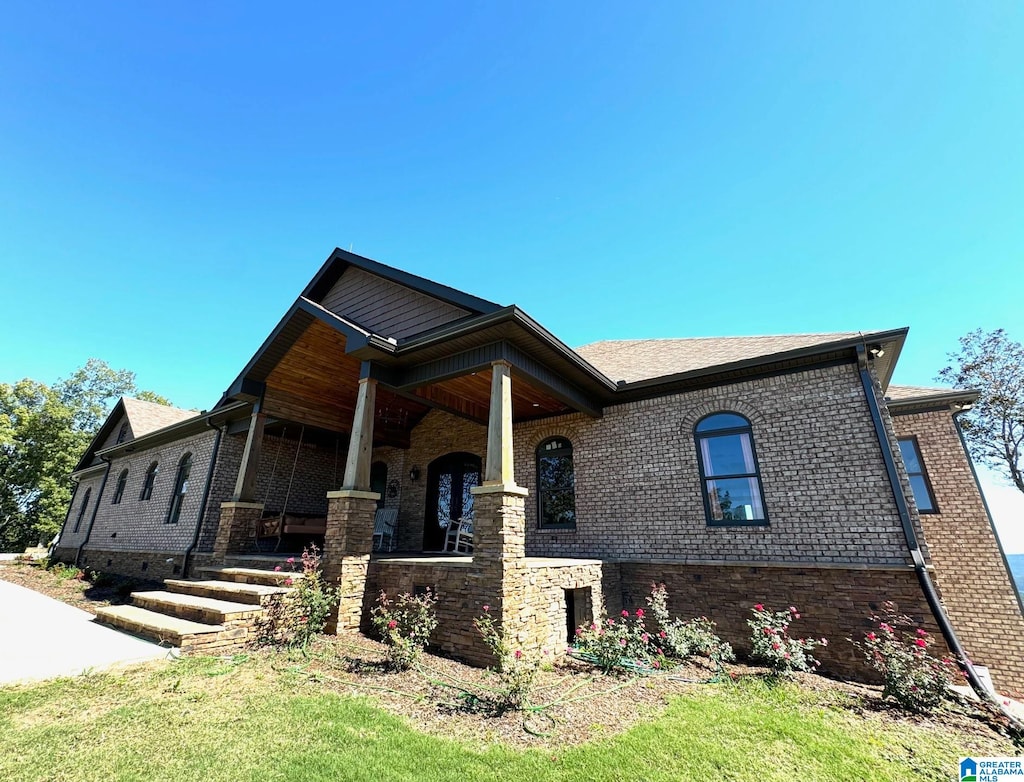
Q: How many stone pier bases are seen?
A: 3